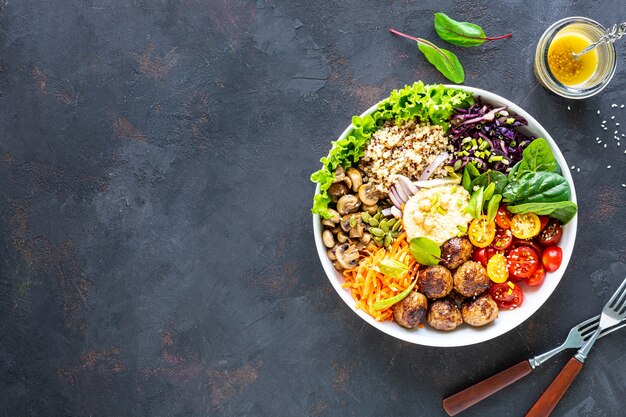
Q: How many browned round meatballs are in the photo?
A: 6